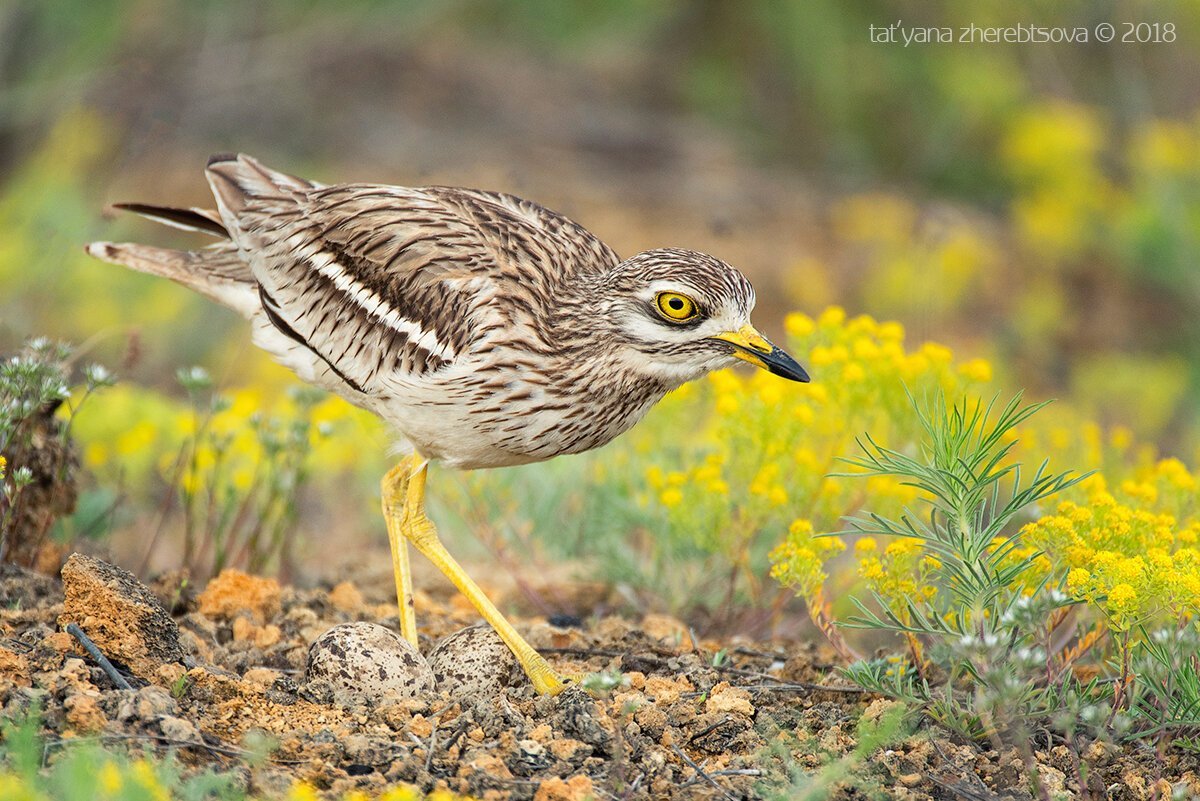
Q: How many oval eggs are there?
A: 2